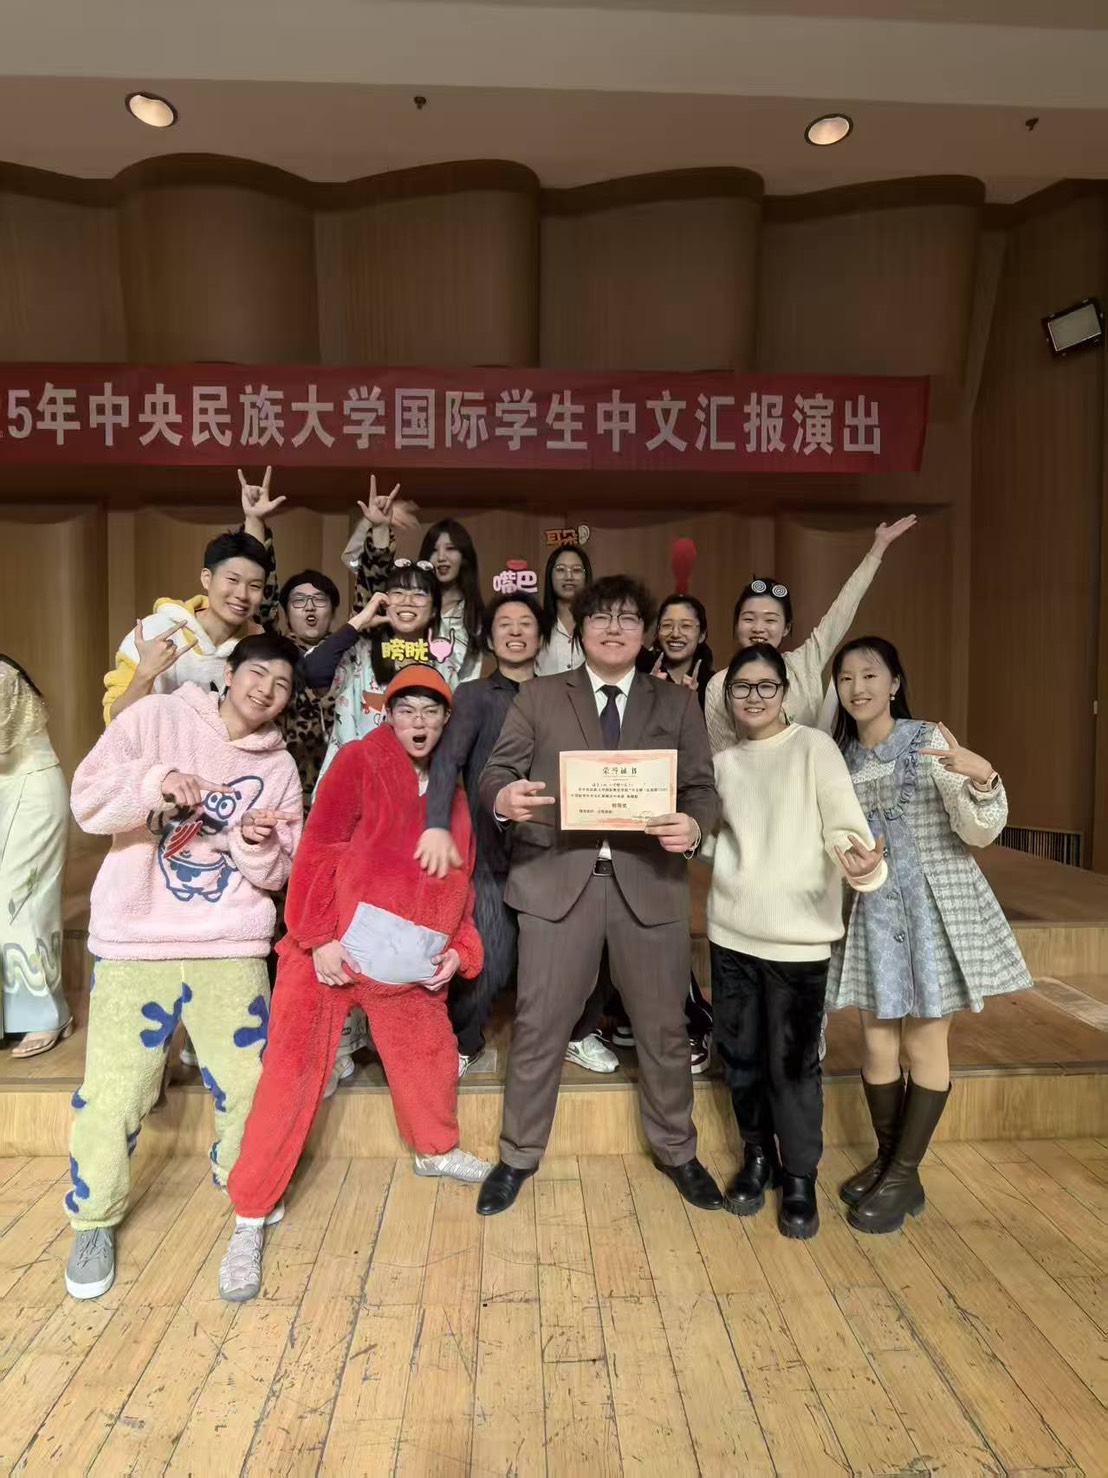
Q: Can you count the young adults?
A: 13